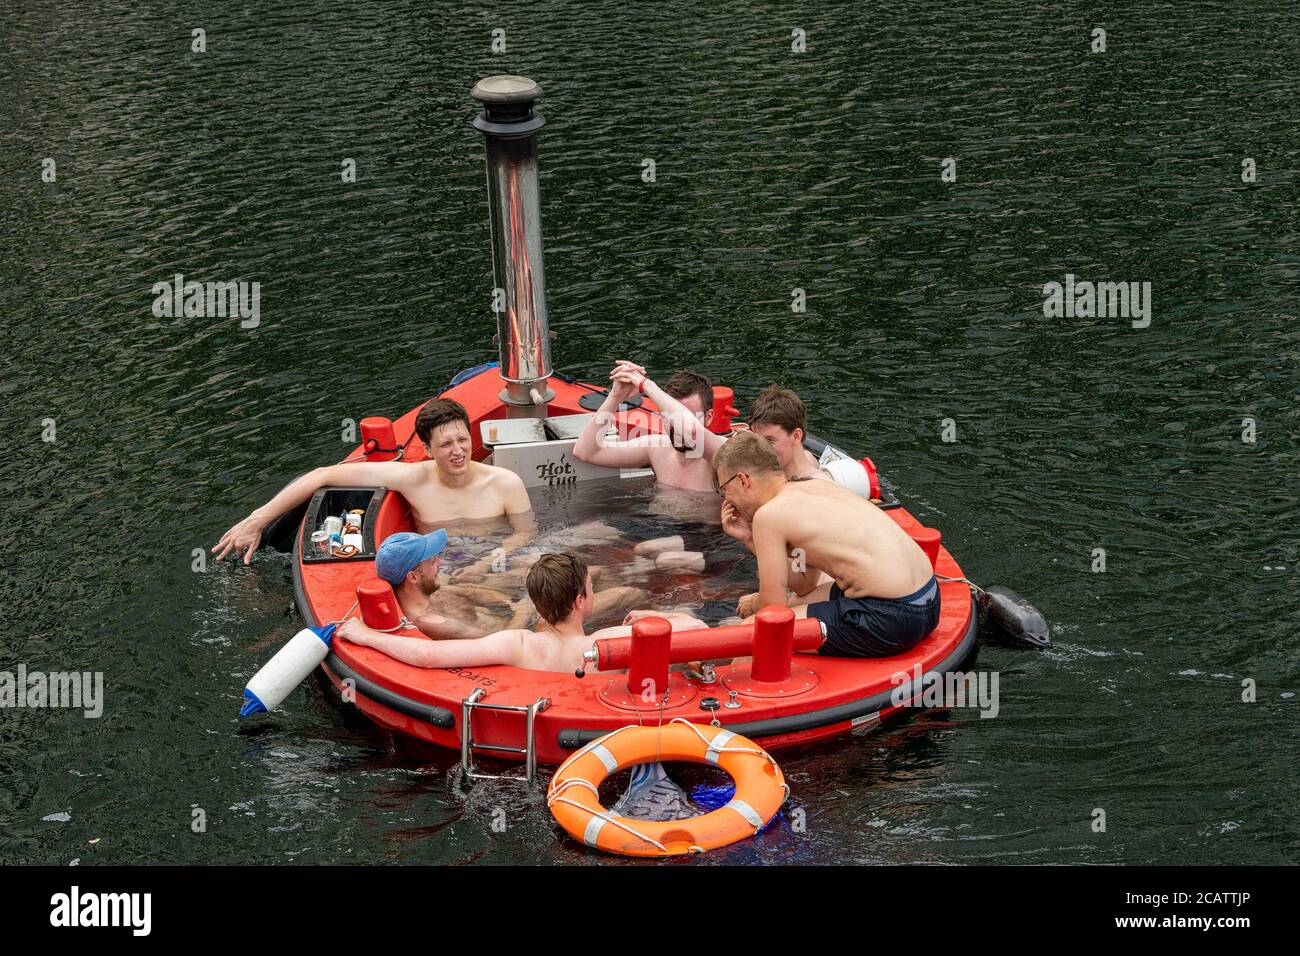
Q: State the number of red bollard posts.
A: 6